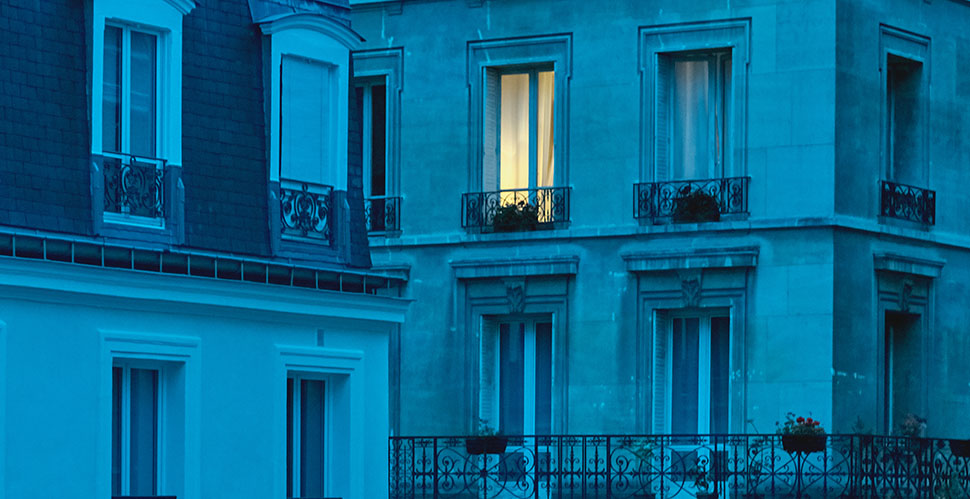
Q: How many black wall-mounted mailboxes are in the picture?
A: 0